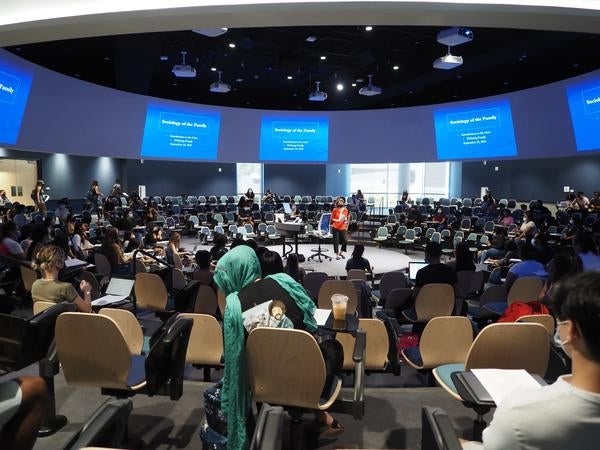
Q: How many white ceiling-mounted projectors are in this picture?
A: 7